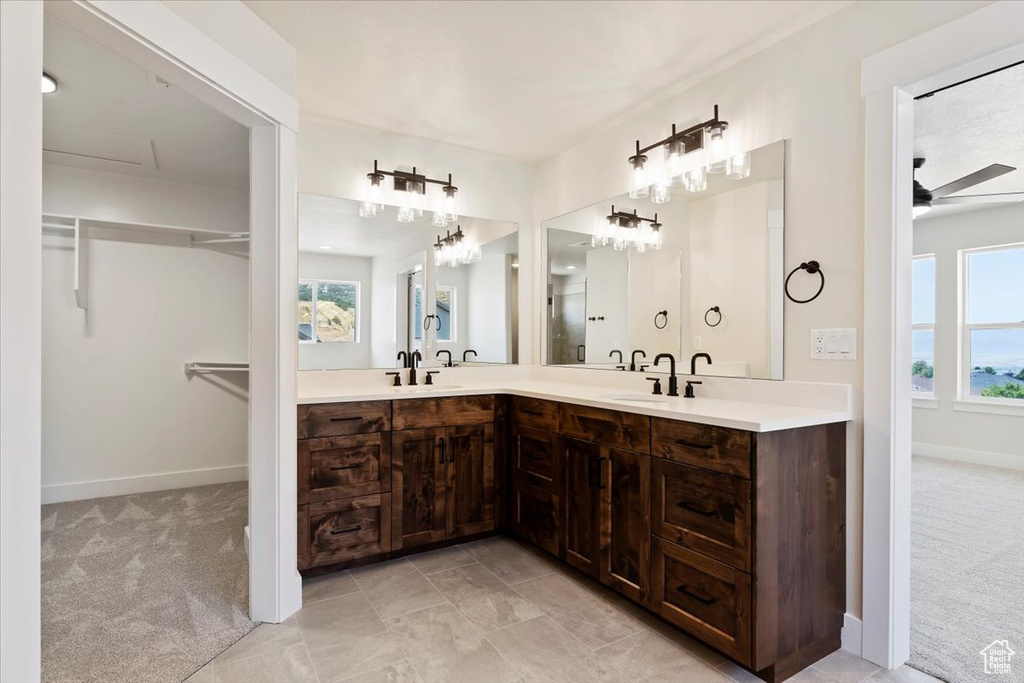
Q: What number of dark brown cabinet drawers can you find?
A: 9